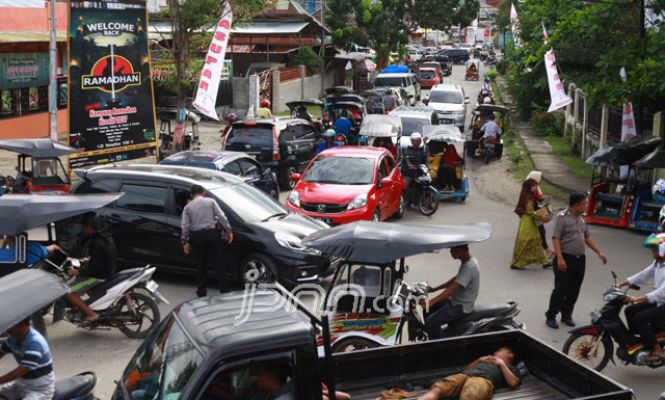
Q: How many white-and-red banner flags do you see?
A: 4